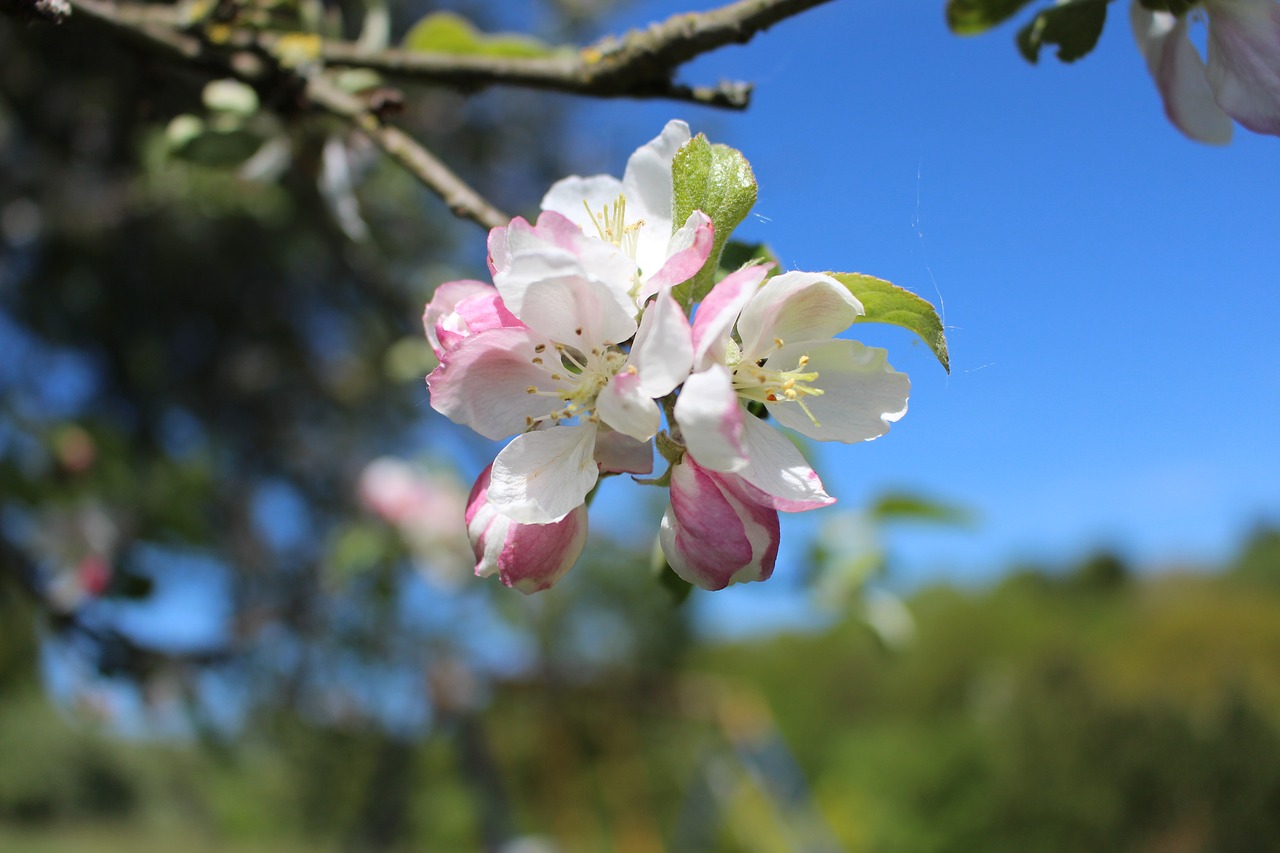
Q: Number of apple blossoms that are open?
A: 3